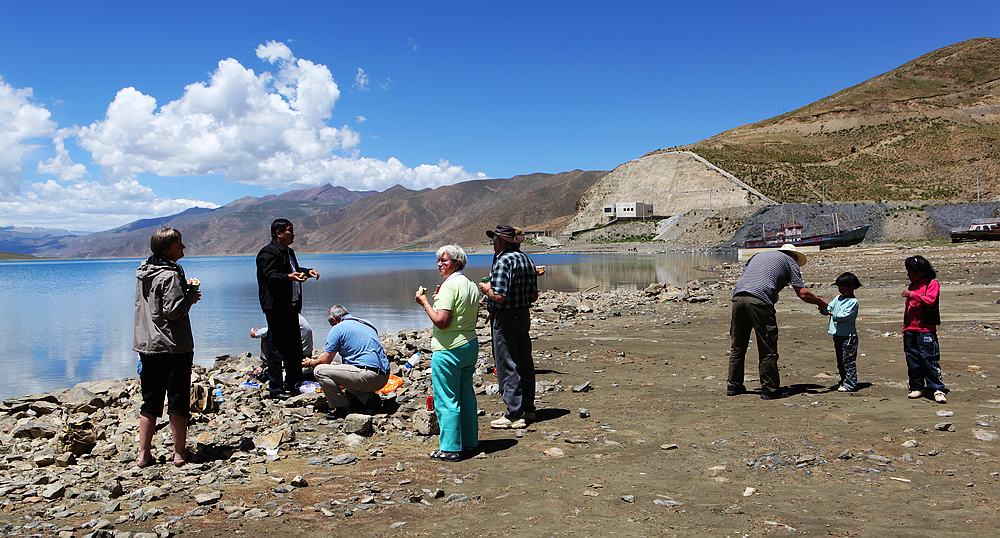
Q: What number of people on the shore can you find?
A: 9